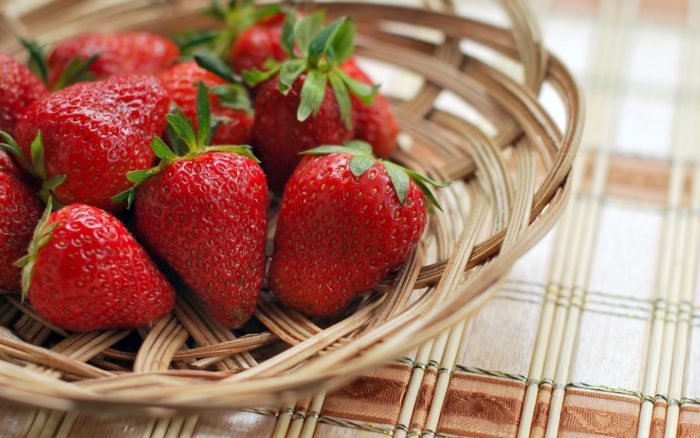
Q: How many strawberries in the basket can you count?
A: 11